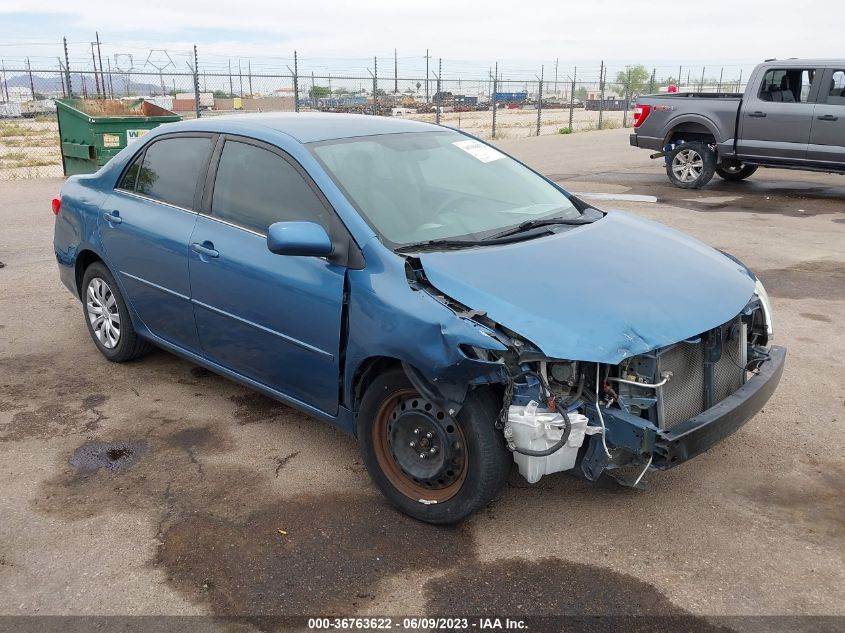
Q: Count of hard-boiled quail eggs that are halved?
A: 0